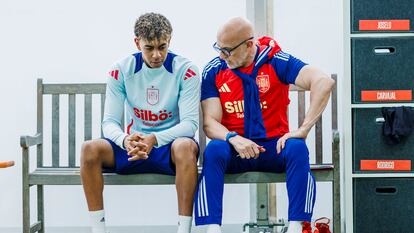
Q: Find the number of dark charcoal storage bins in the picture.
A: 4